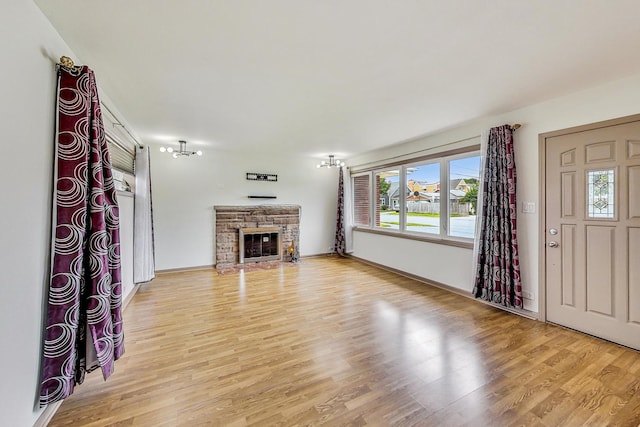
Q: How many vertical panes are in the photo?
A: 4